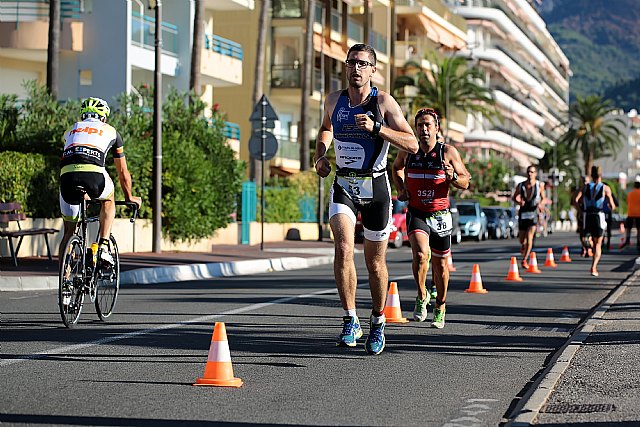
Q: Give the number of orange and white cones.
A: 8